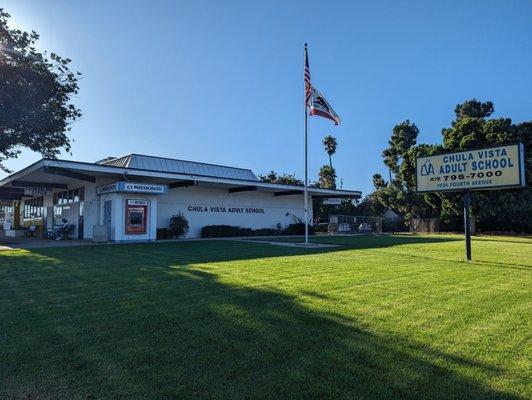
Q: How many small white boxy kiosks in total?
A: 1